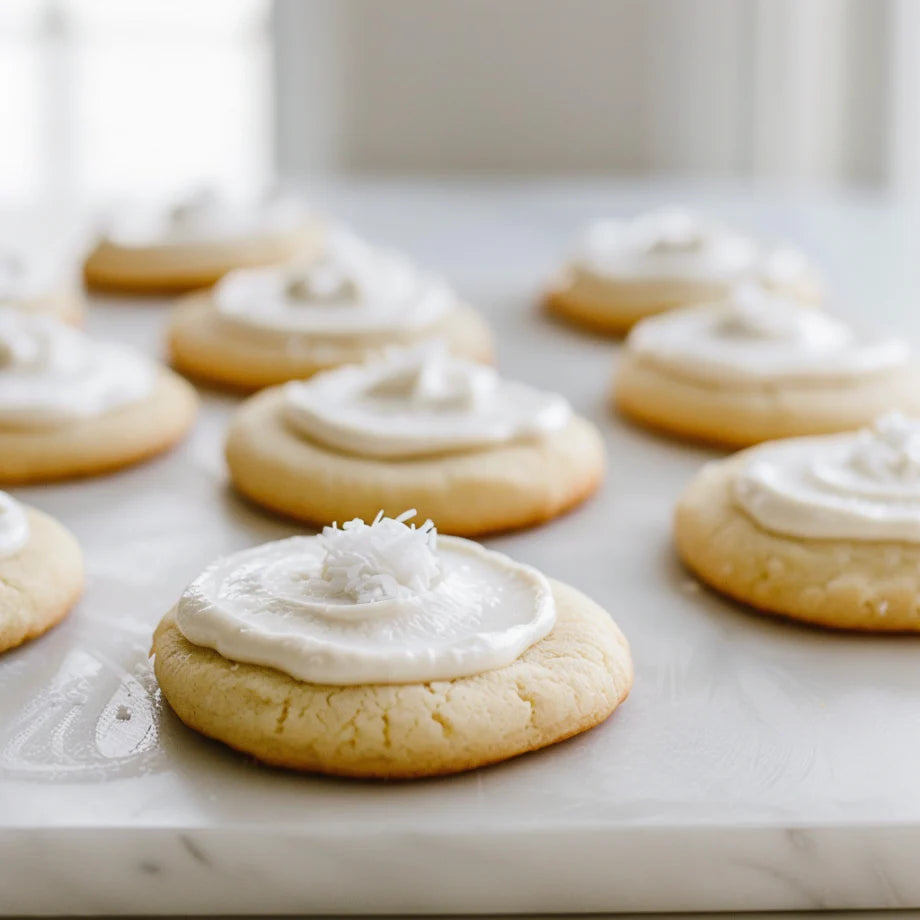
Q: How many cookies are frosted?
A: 10